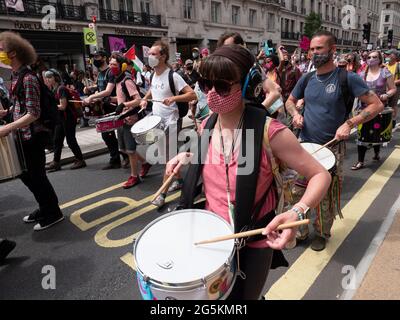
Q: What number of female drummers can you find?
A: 2